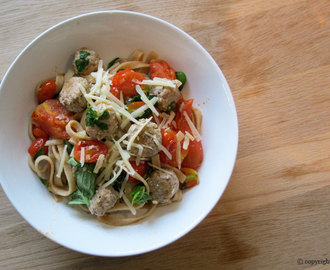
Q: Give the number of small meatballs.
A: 7